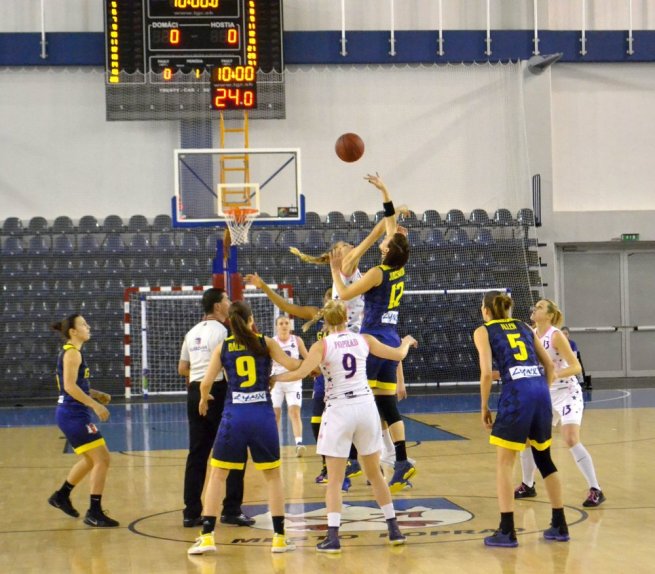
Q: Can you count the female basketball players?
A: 9